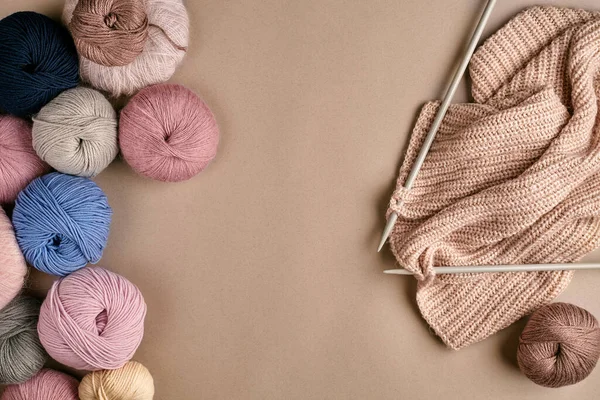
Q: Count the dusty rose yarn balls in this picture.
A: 3